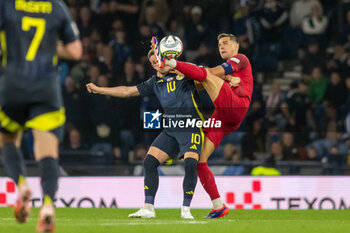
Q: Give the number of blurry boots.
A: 2